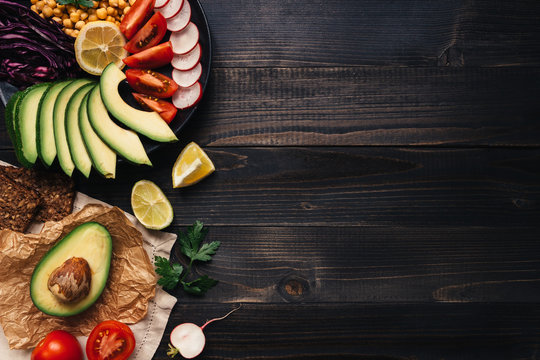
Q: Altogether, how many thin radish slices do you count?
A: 7